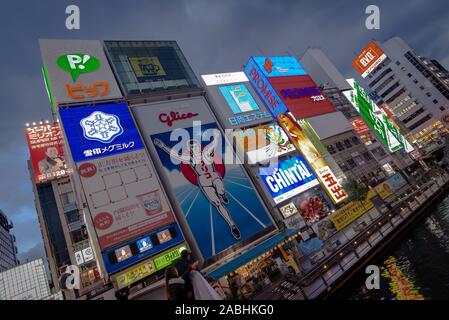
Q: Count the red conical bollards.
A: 0